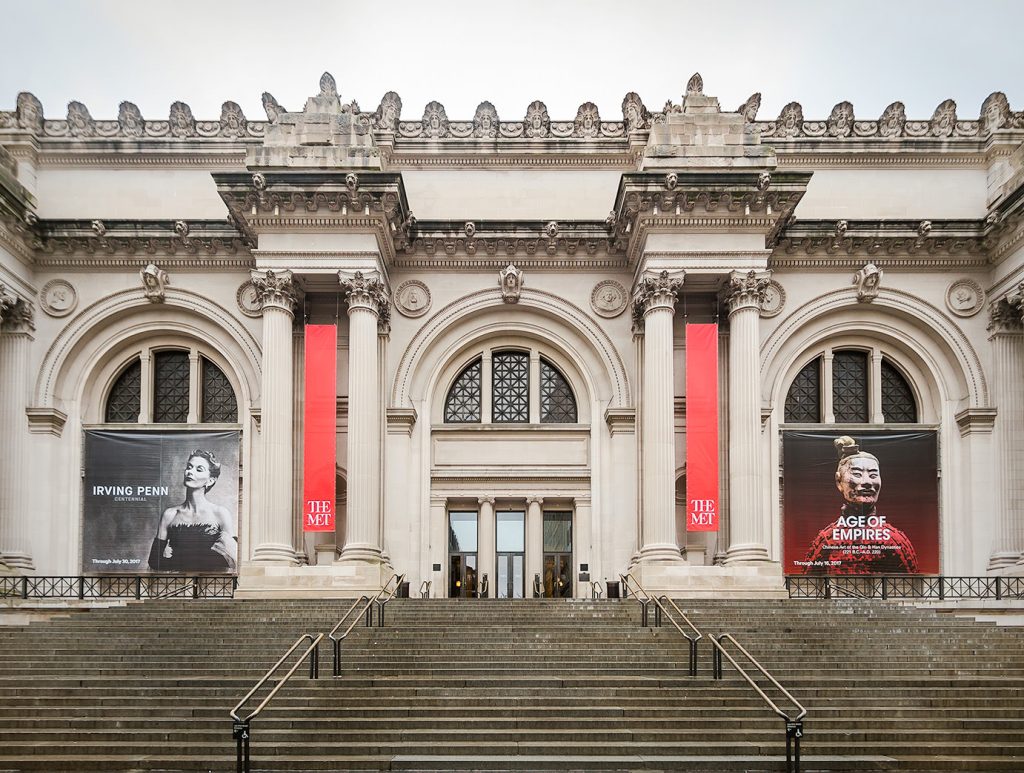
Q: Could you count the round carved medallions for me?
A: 6